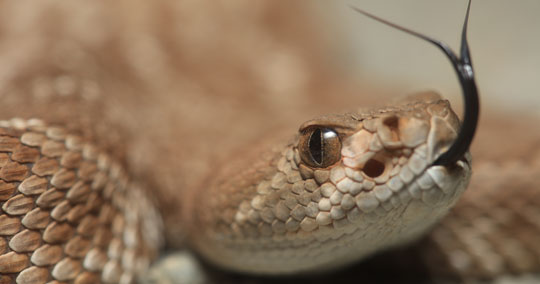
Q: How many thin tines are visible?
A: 2